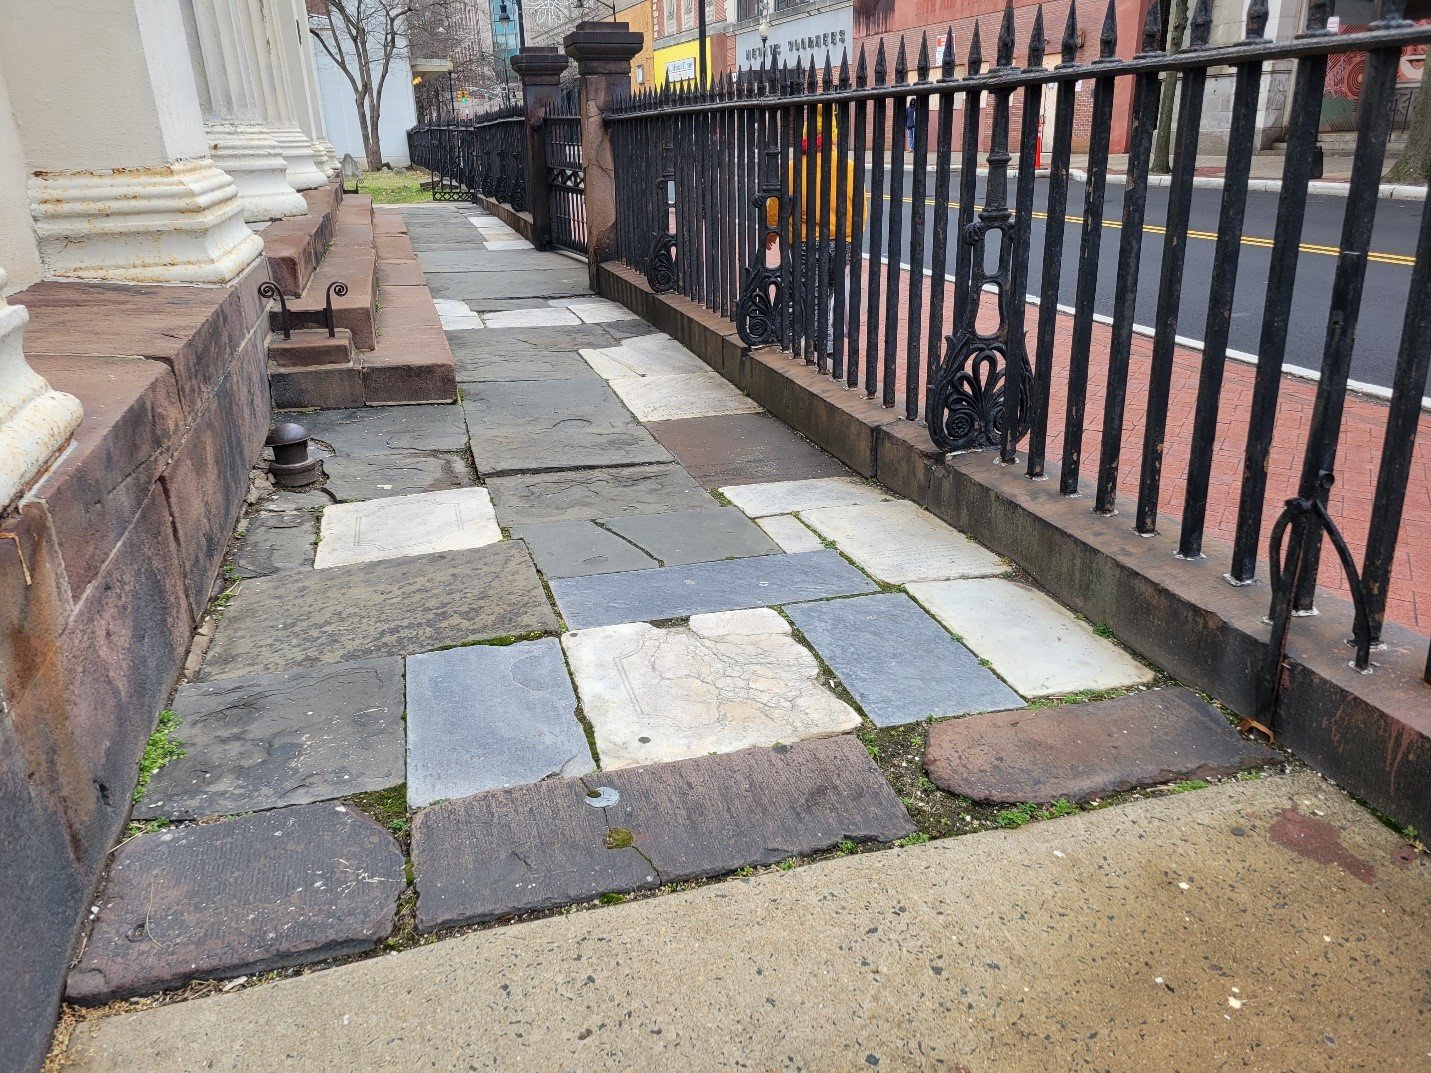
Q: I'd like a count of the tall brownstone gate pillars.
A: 2